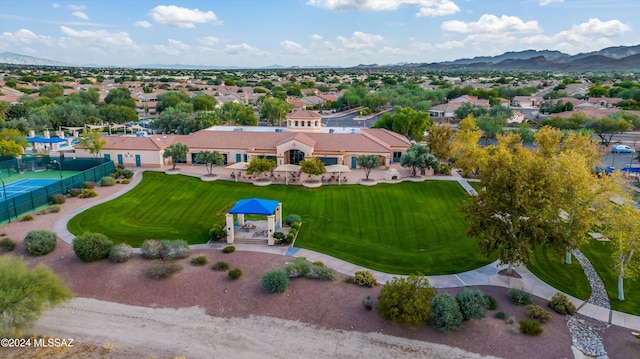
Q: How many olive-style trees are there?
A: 4